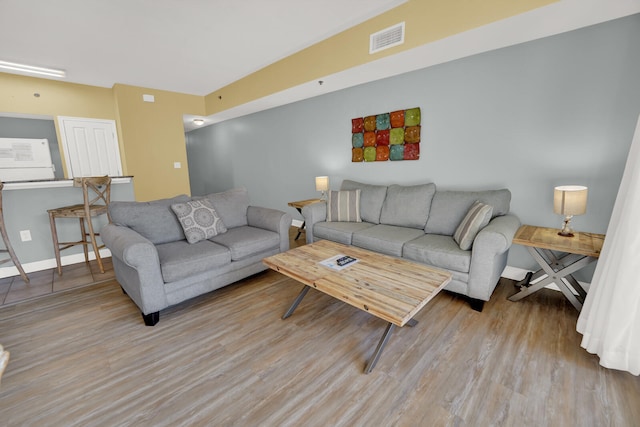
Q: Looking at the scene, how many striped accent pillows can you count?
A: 2